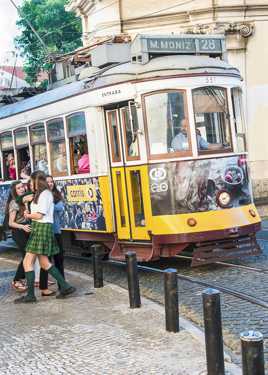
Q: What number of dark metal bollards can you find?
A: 5